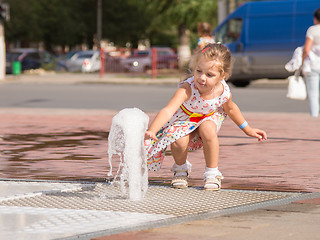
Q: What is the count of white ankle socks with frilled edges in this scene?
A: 2